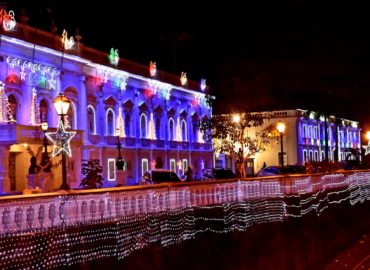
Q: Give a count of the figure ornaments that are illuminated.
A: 6